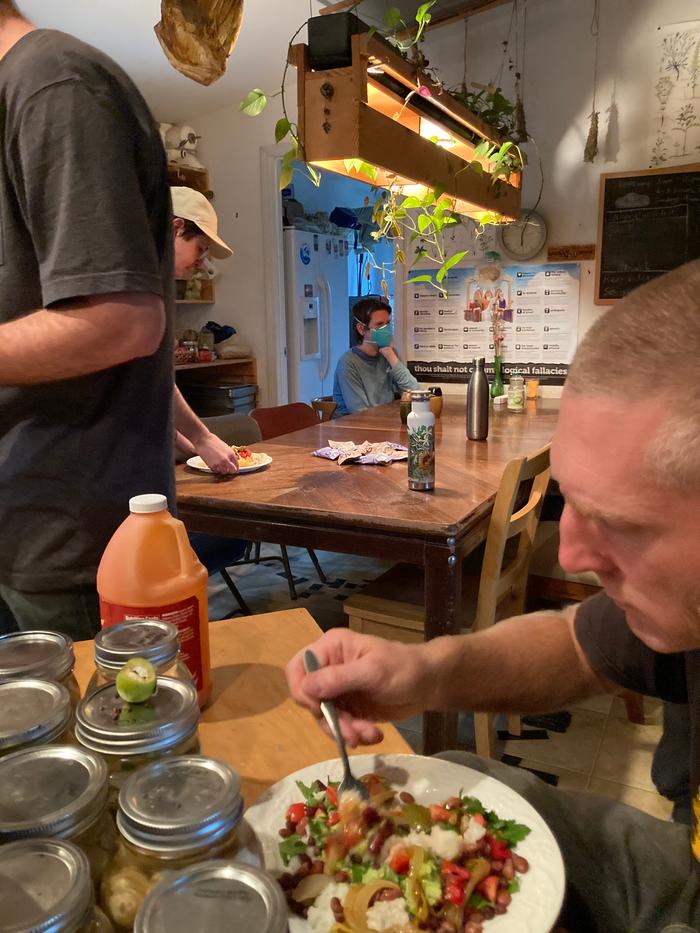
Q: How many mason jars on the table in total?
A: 8